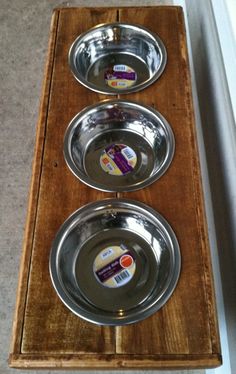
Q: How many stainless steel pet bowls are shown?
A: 3